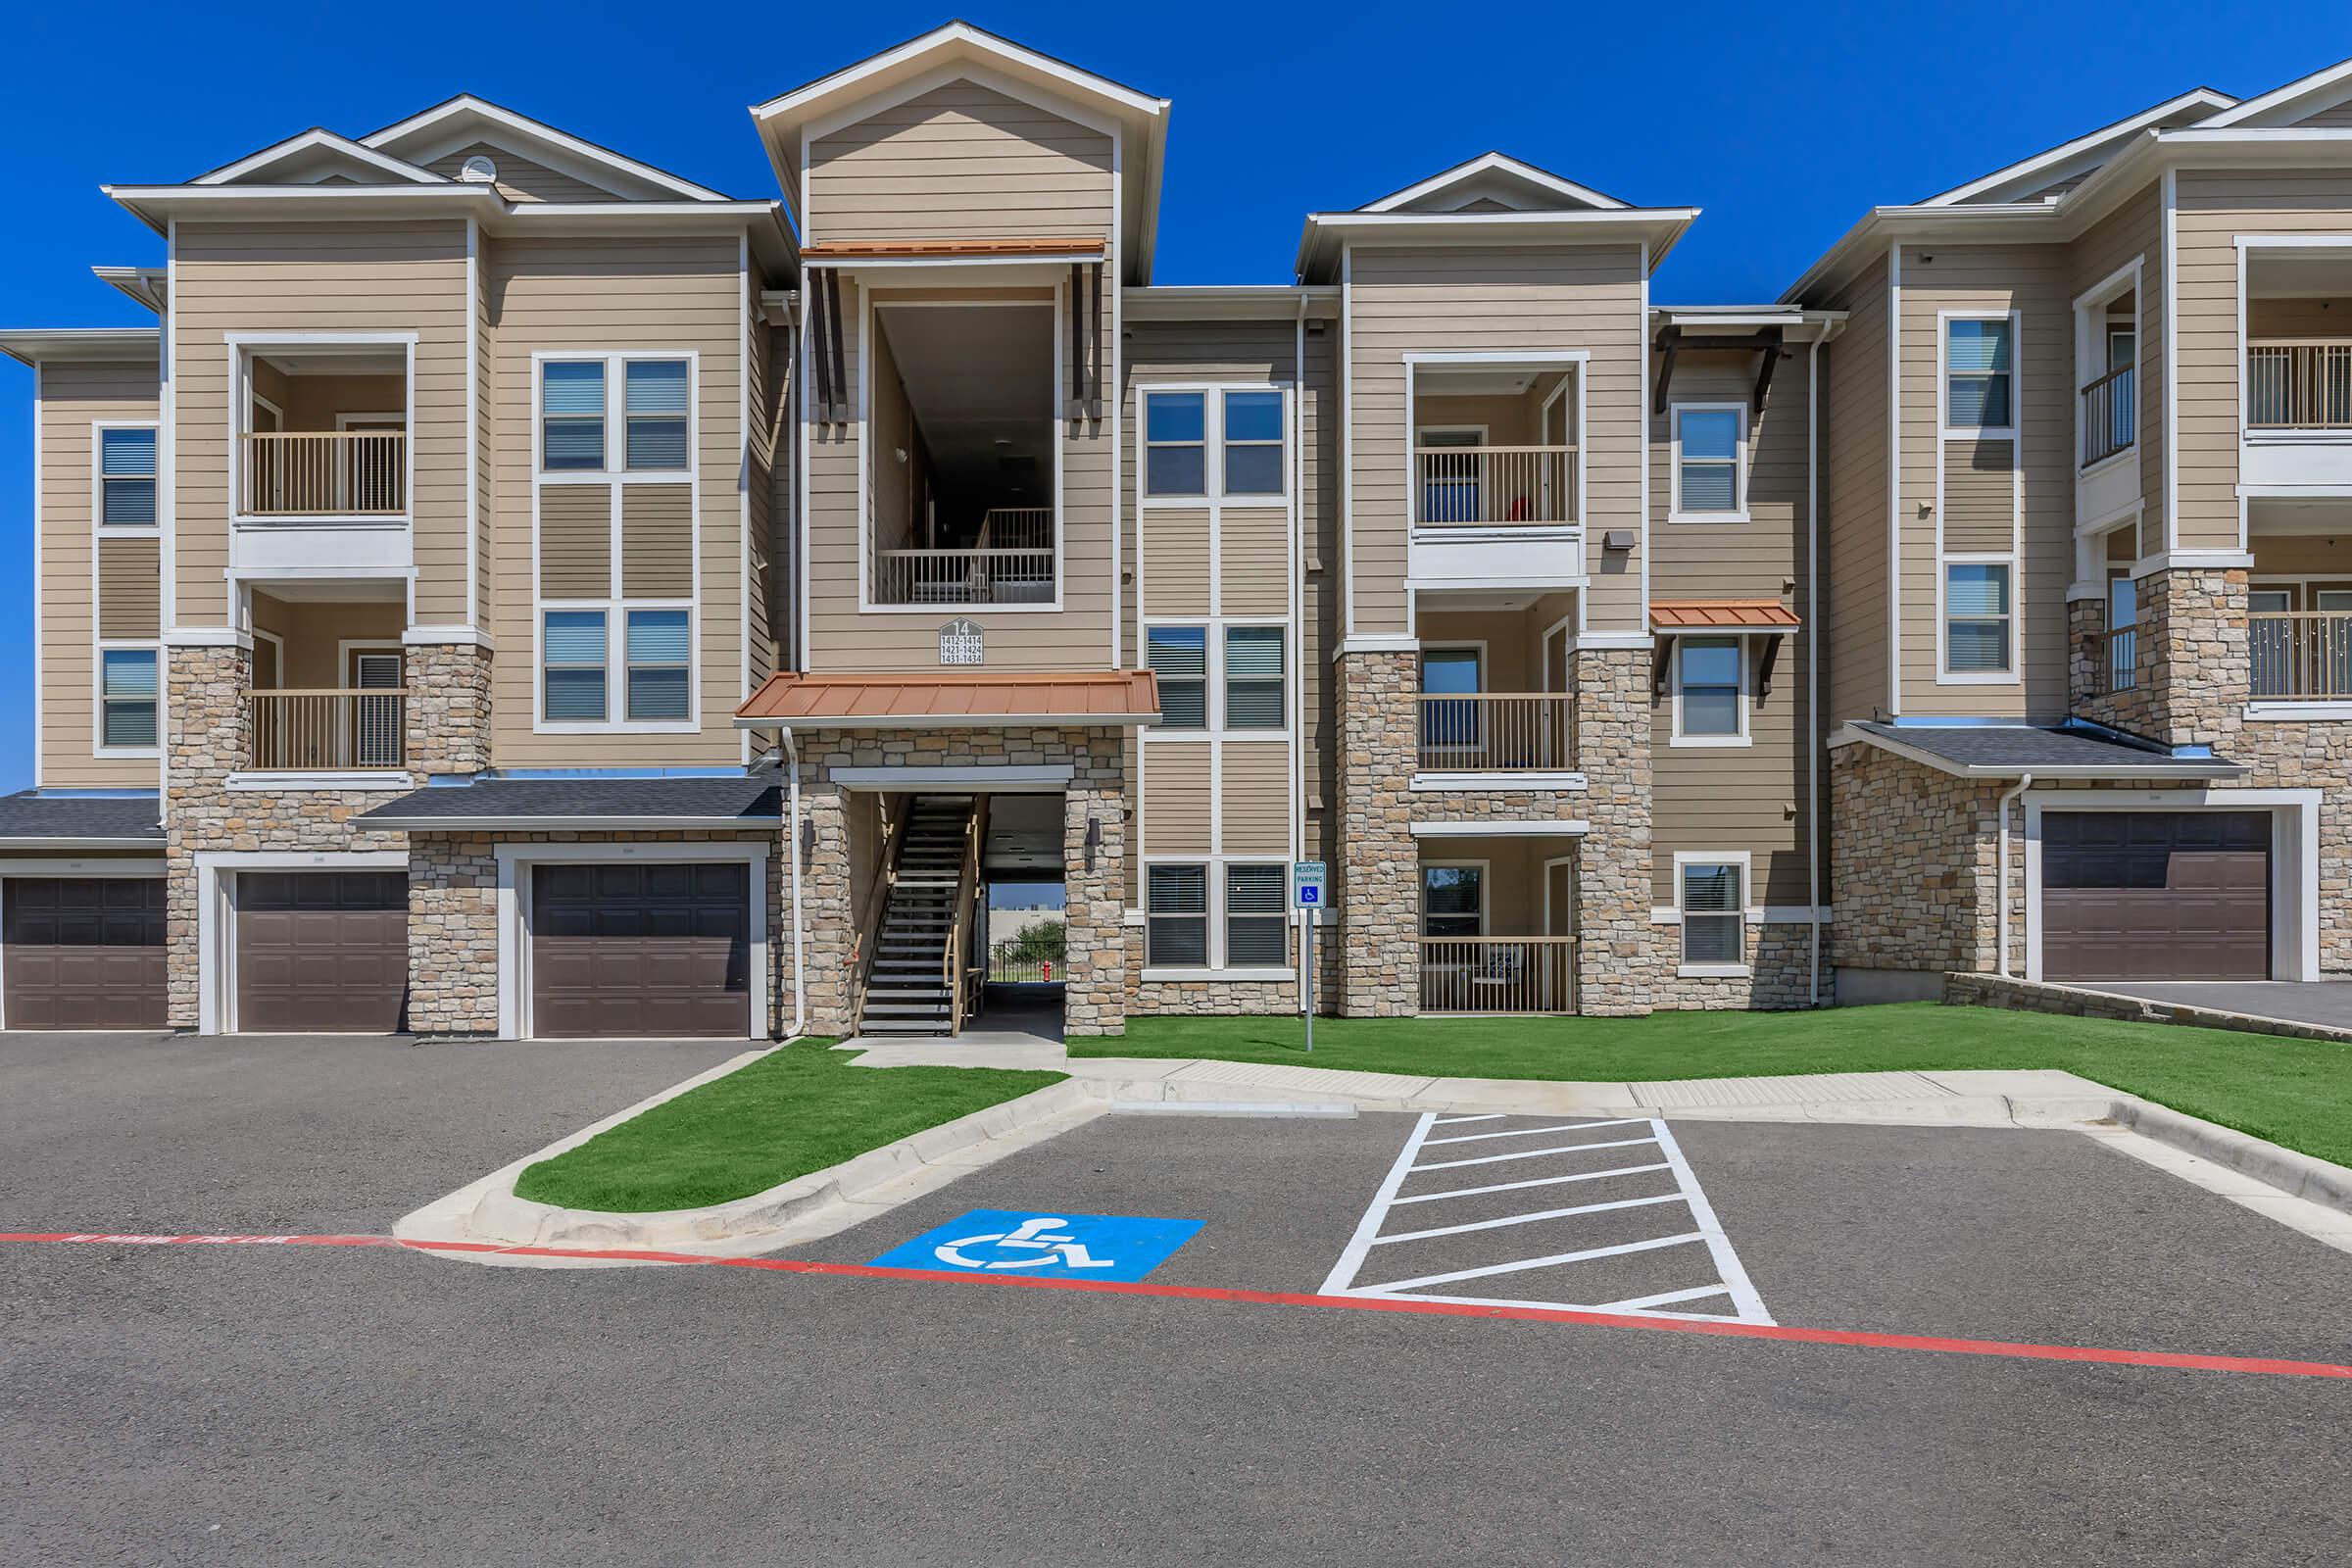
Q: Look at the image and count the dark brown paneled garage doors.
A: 4